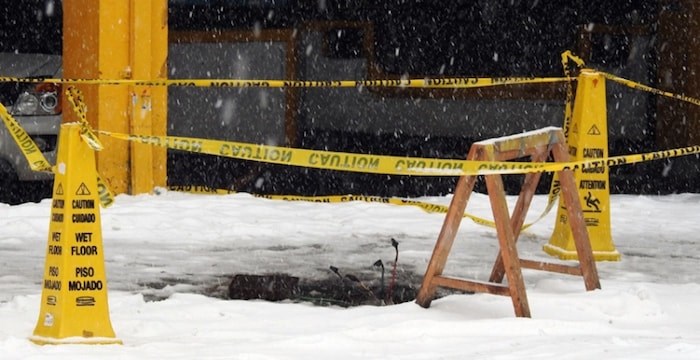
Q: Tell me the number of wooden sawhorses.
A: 1